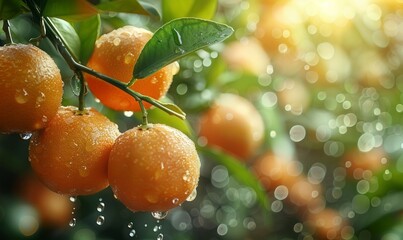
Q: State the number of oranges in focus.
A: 4